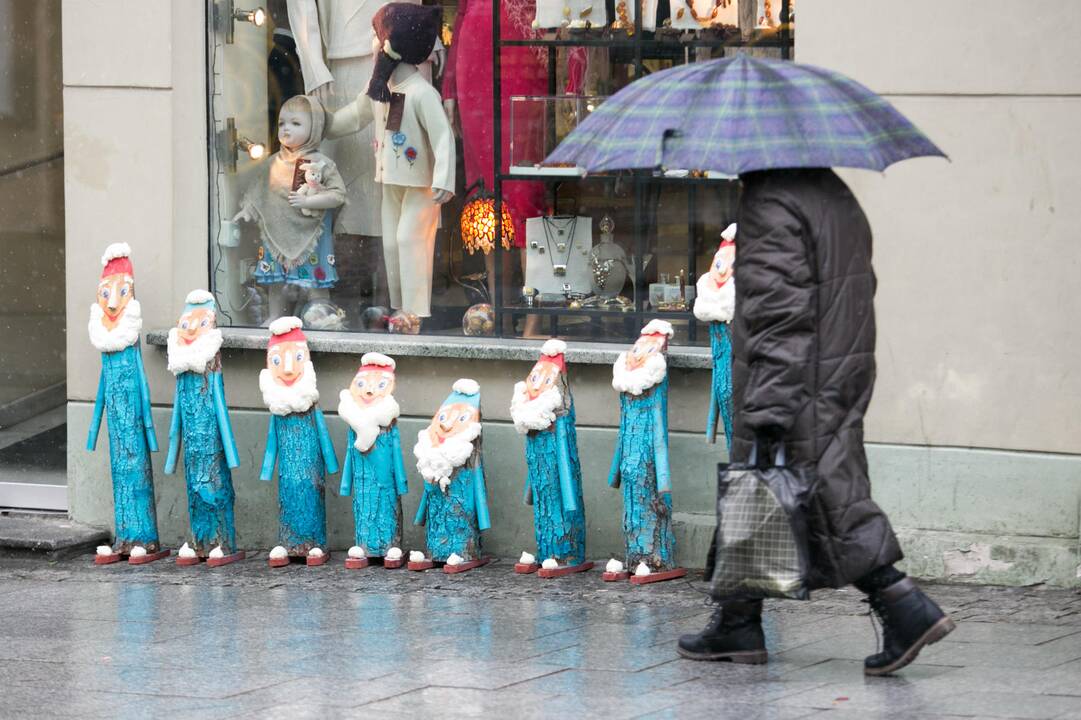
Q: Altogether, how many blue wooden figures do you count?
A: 8